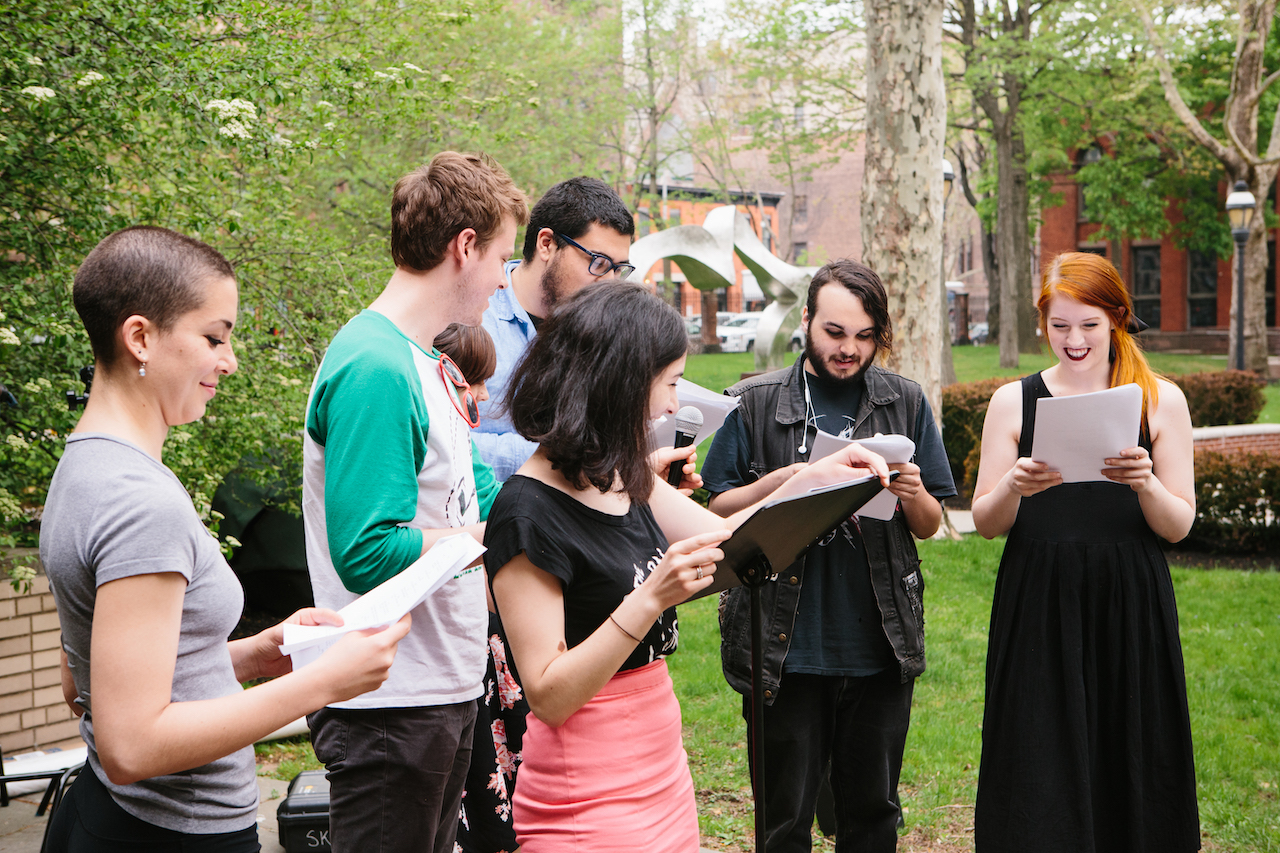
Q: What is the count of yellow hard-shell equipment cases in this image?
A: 0